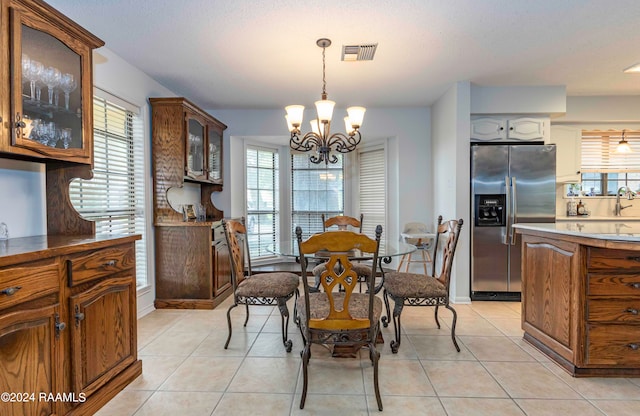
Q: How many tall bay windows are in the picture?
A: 3